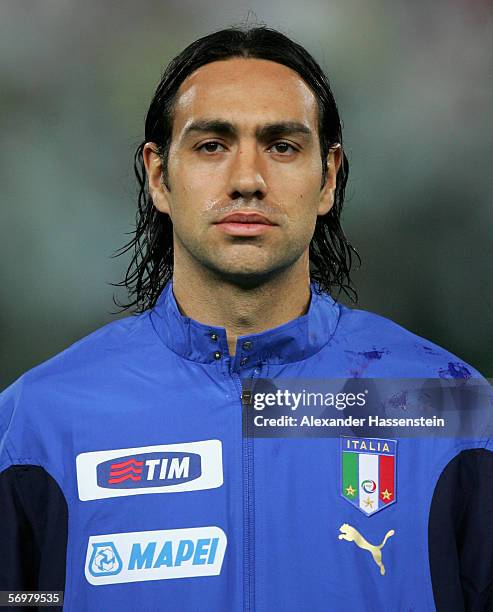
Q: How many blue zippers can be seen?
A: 1